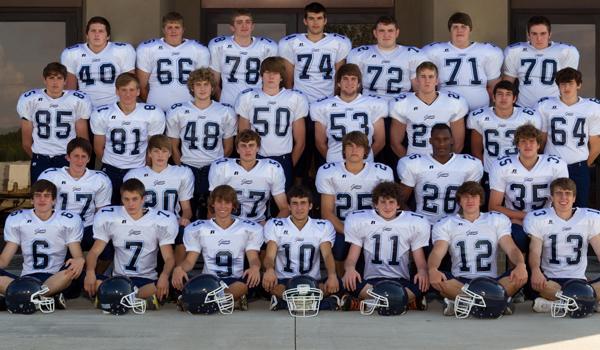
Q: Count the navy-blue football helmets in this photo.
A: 7